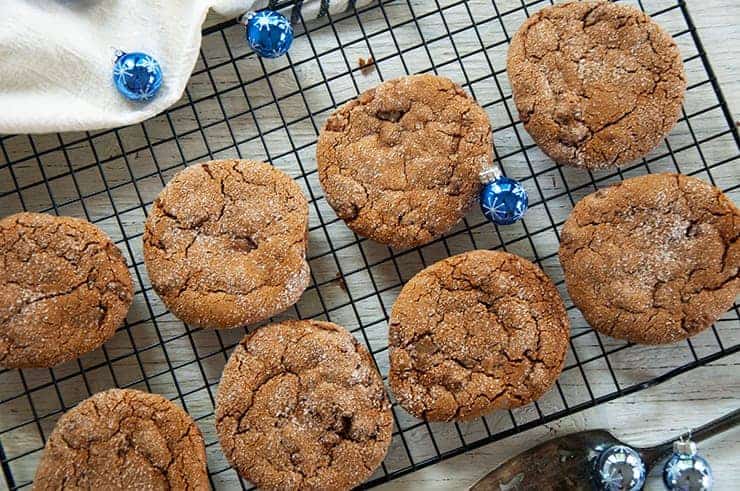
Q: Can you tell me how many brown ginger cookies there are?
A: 8